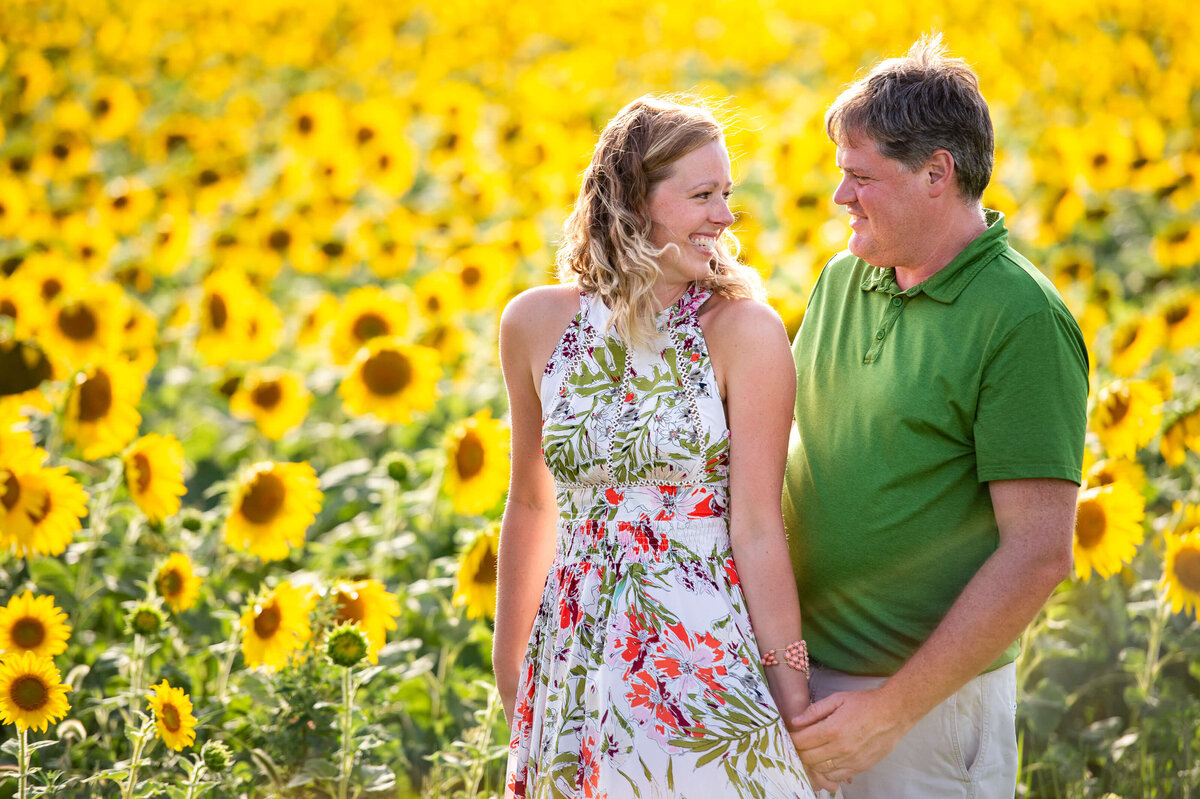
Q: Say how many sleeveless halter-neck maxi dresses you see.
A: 1